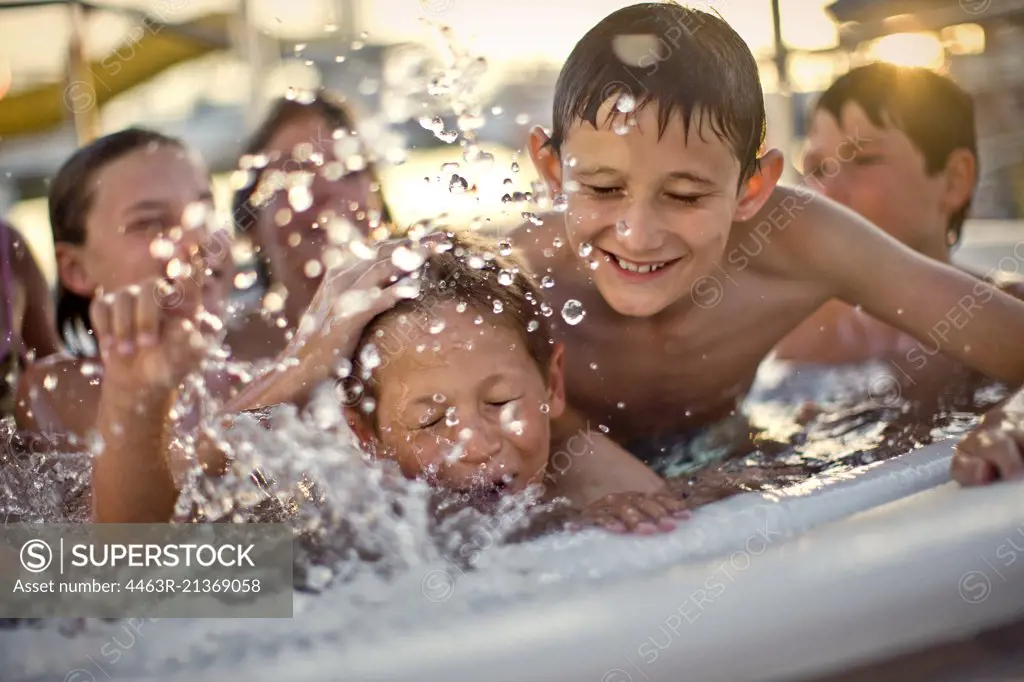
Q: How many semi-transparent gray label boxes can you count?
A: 1